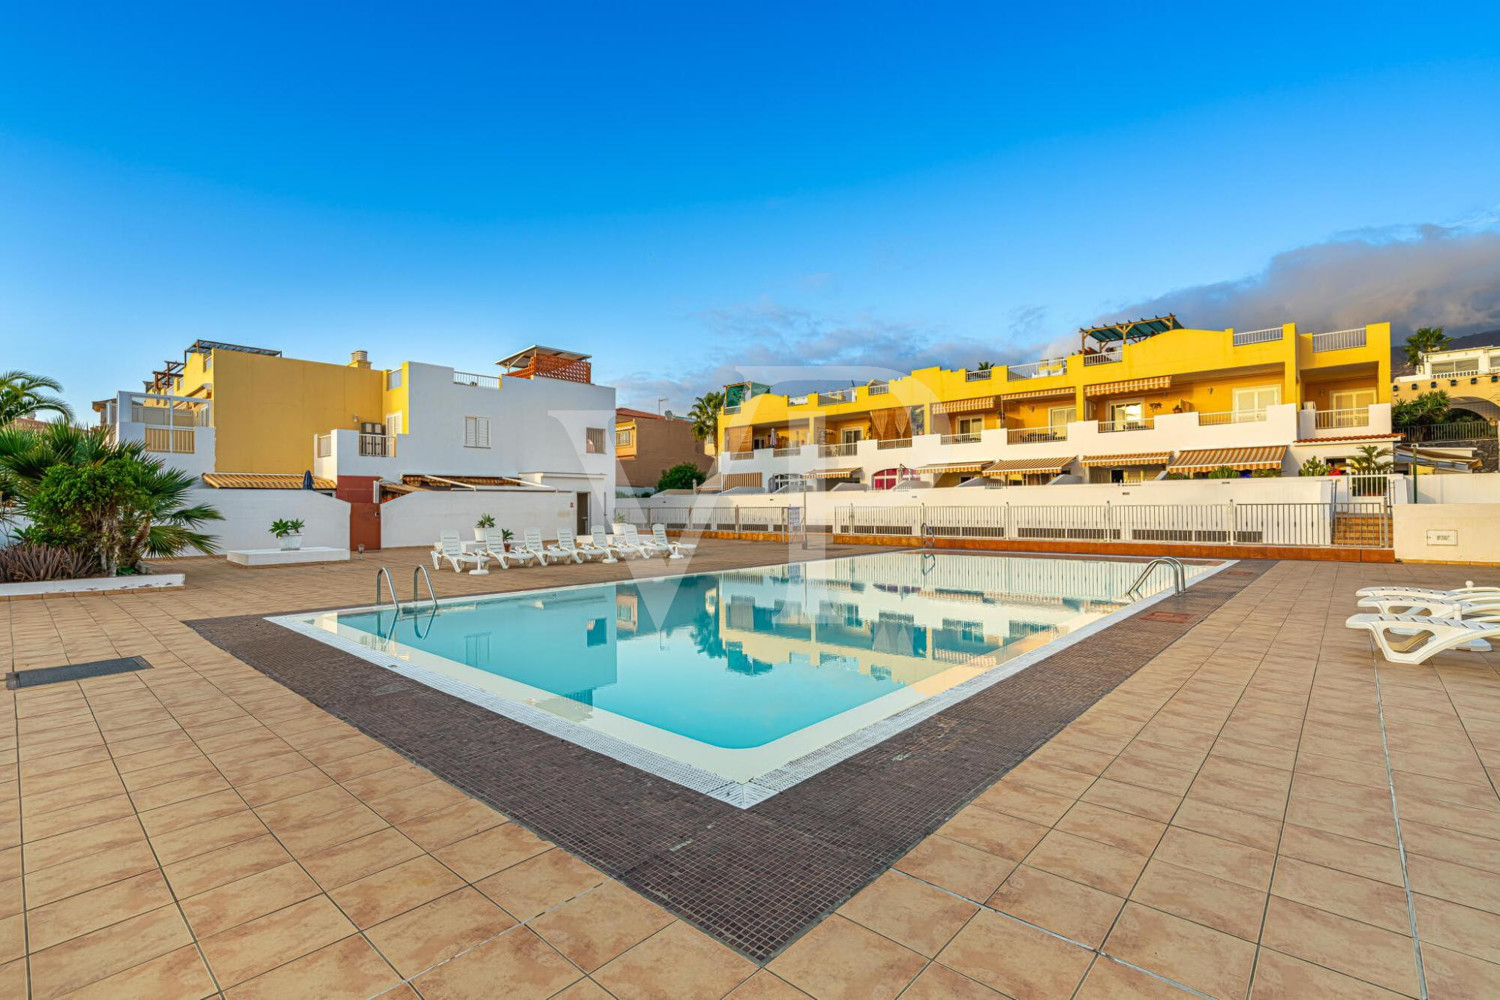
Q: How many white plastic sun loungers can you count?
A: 10